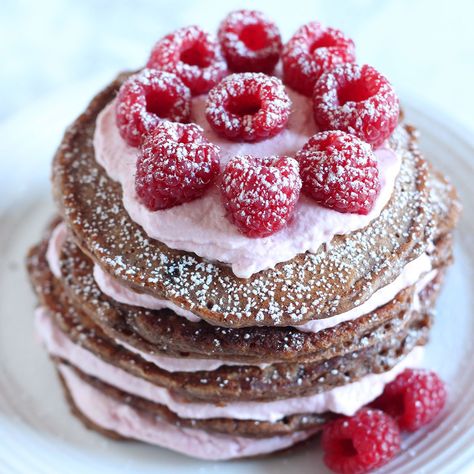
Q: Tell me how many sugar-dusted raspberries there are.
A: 9